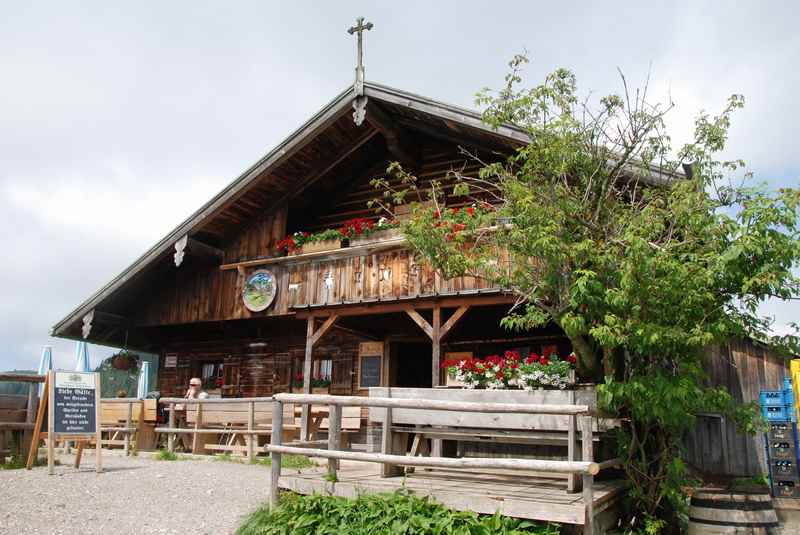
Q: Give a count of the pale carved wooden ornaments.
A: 3